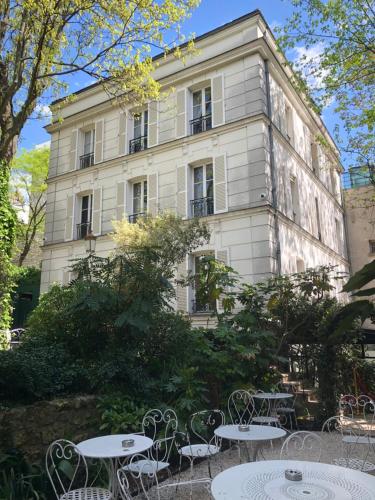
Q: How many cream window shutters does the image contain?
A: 14